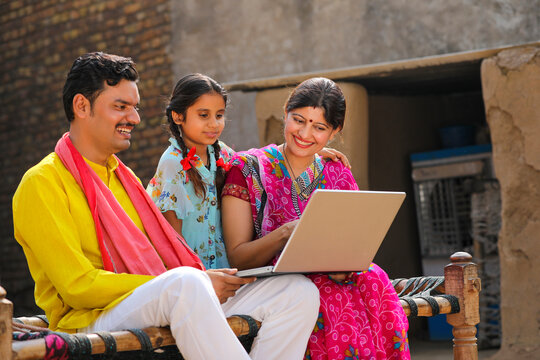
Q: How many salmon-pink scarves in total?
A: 1